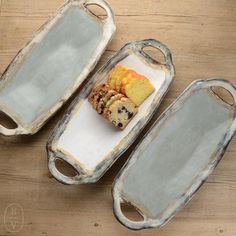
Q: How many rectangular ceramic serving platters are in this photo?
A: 3